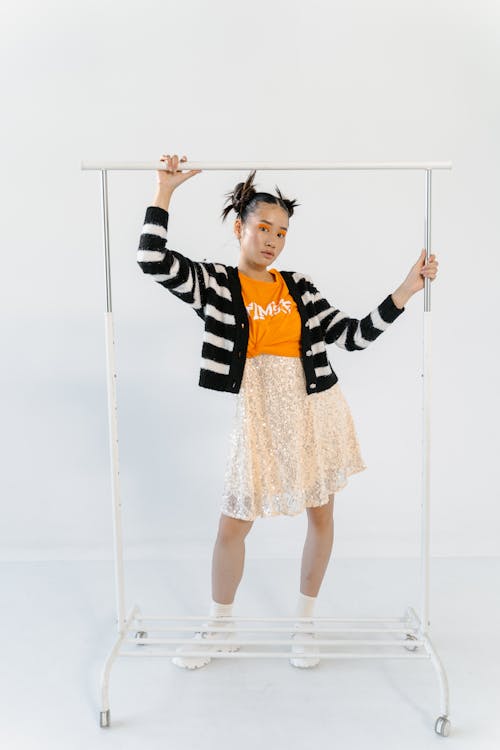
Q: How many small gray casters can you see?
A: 4